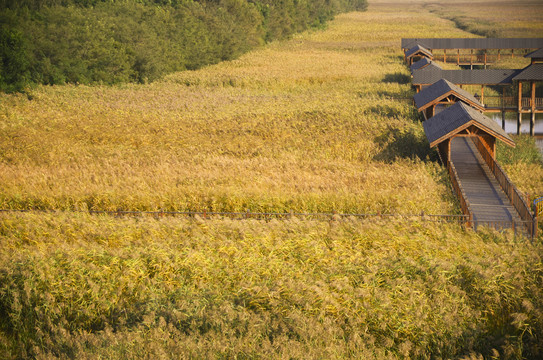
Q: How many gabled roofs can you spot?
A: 4